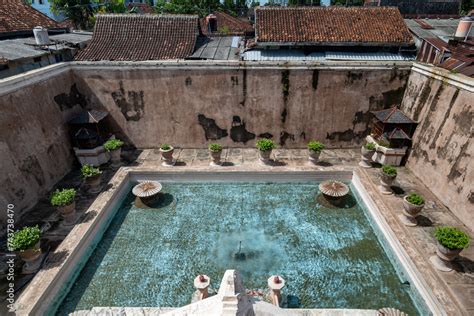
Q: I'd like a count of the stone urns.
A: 12